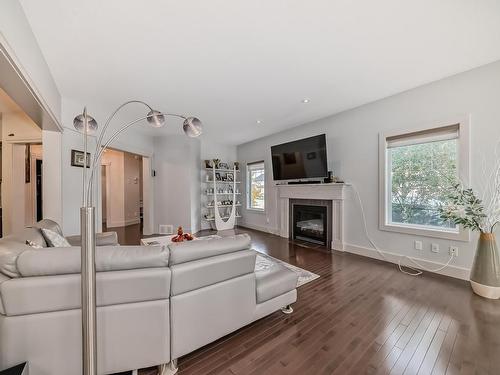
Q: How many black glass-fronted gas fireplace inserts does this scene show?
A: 1